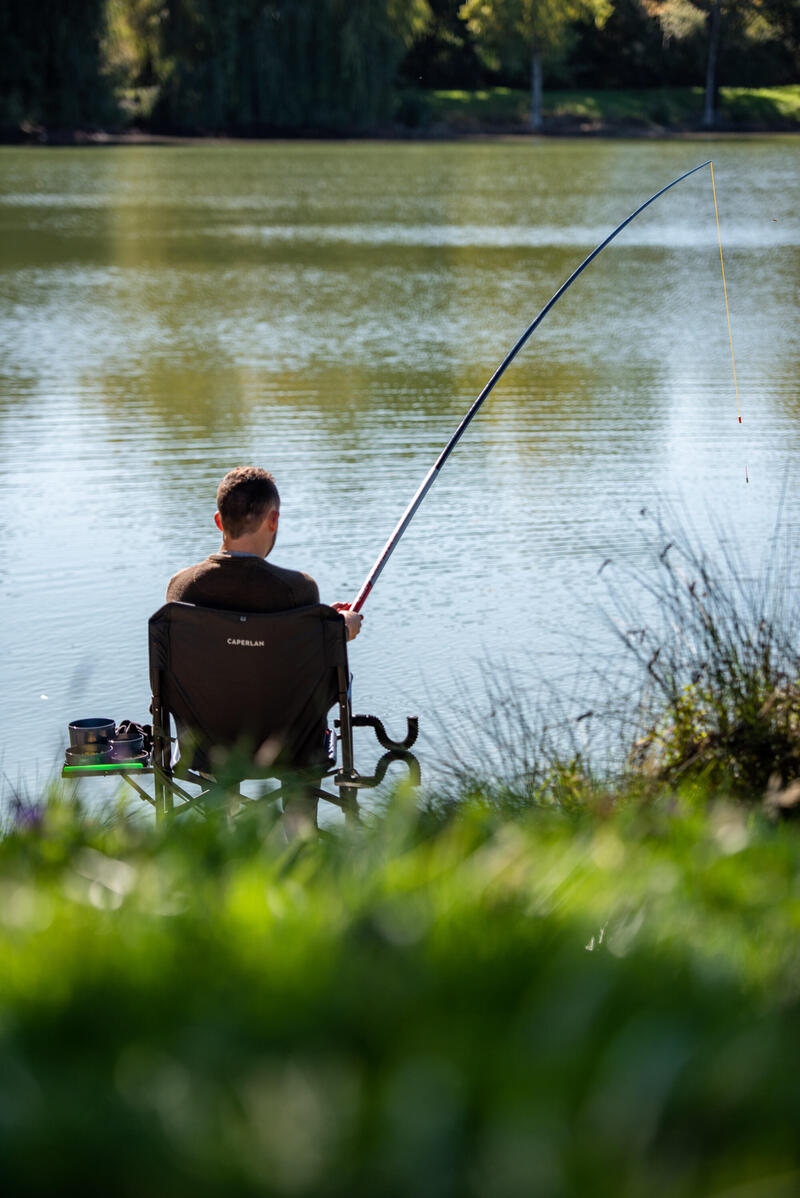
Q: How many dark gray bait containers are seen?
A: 4